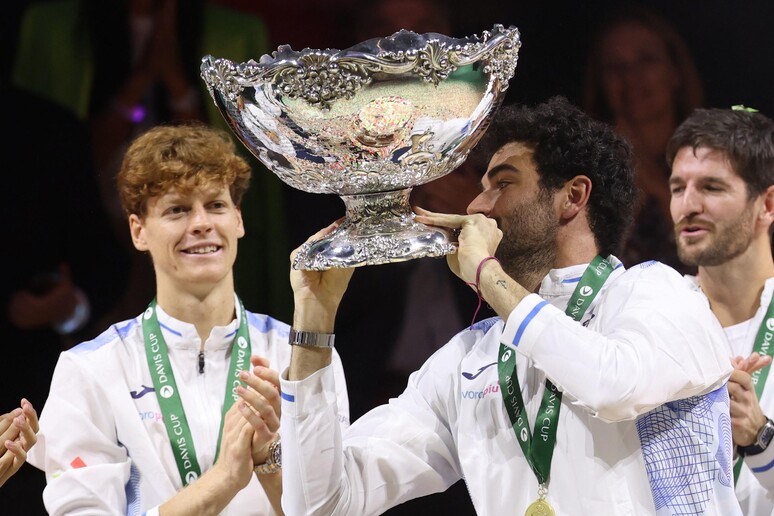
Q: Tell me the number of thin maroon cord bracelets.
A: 1